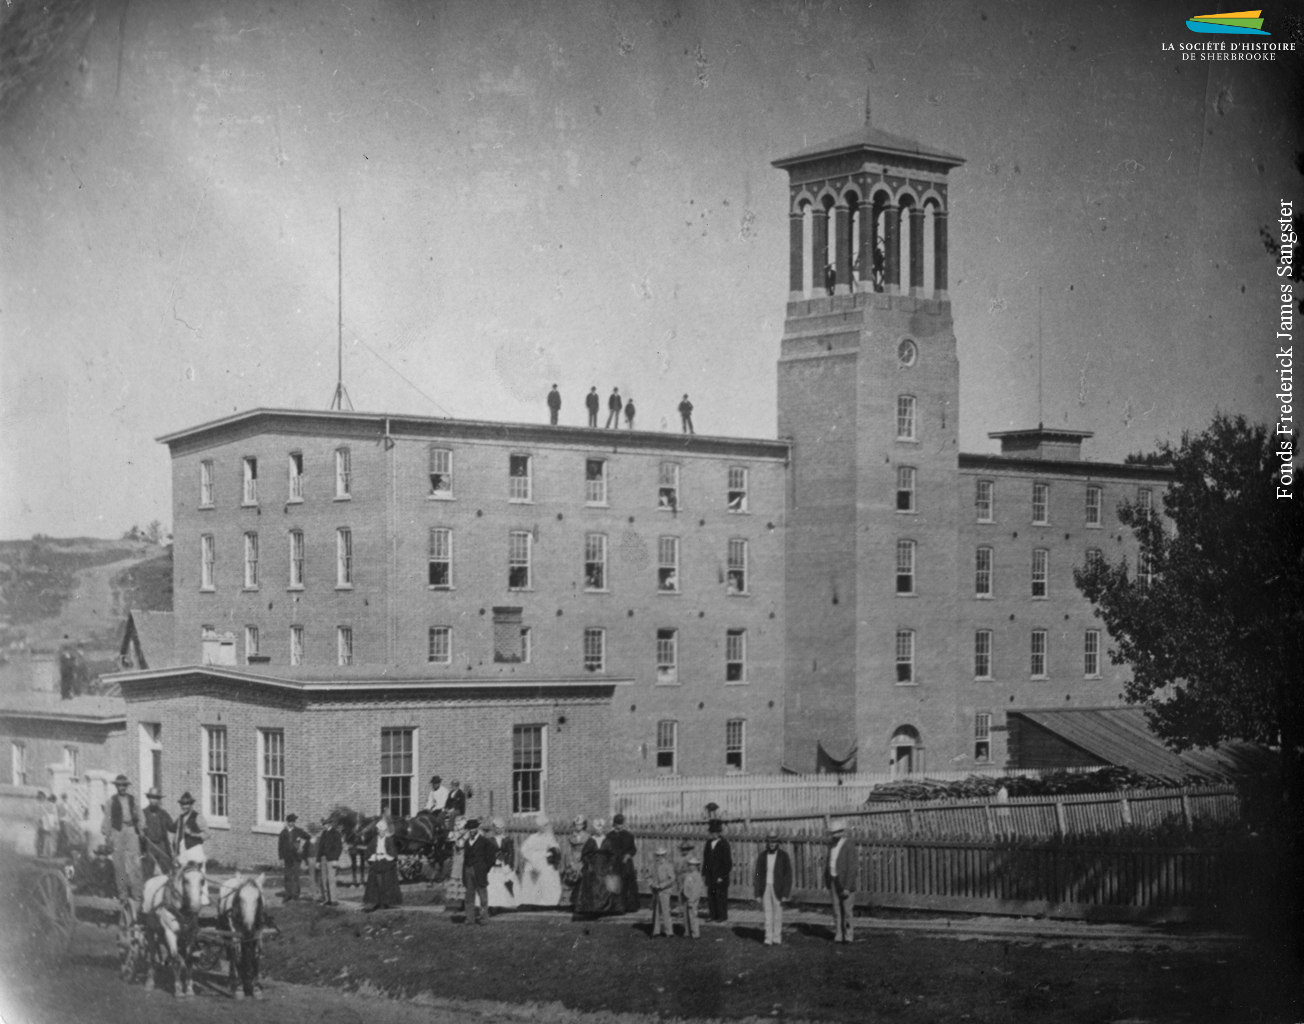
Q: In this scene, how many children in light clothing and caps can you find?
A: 2